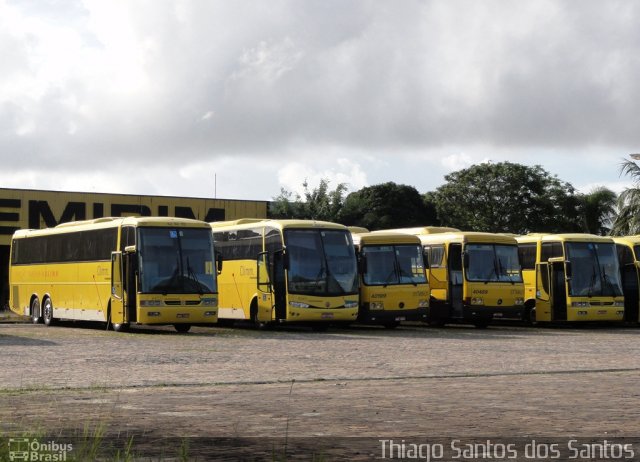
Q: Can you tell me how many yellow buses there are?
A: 6